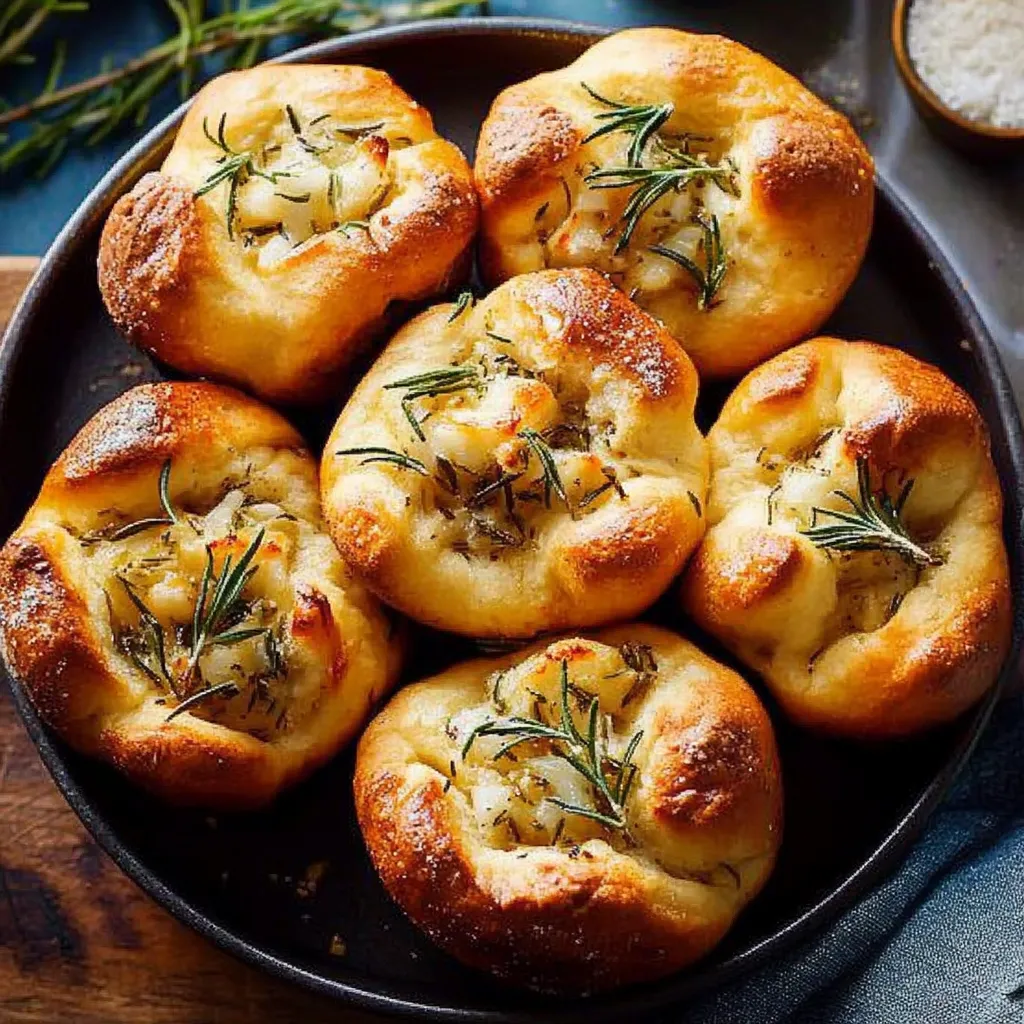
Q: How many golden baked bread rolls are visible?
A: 6